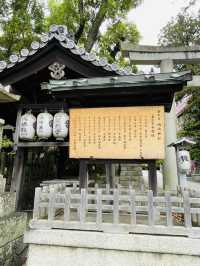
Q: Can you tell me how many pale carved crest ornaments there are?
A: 1